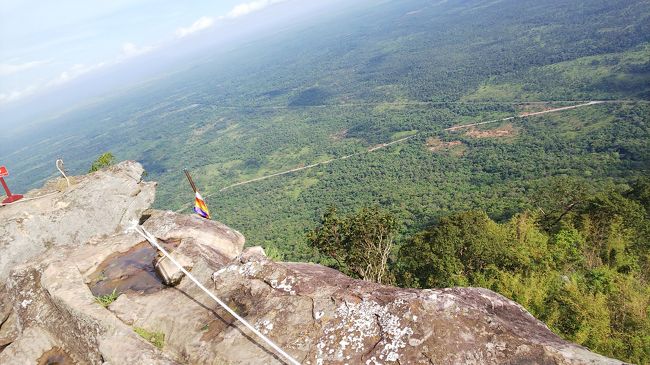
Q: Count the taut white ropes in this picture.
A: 1